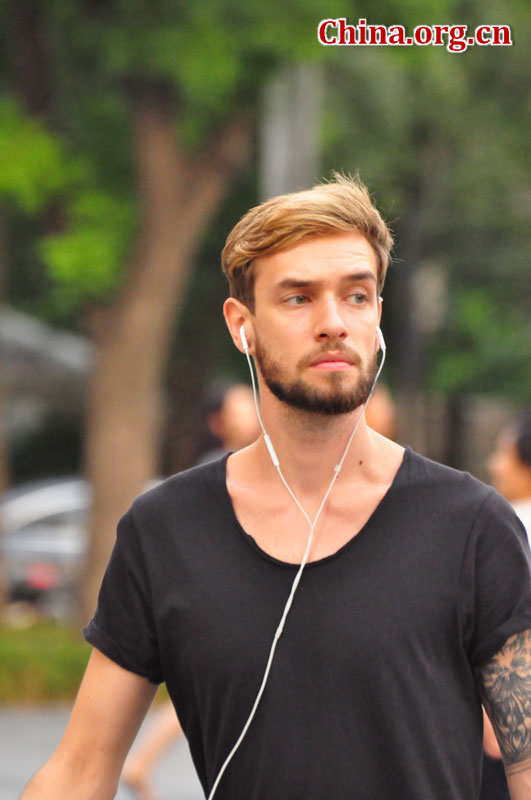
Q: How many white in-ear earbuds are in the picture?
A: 2